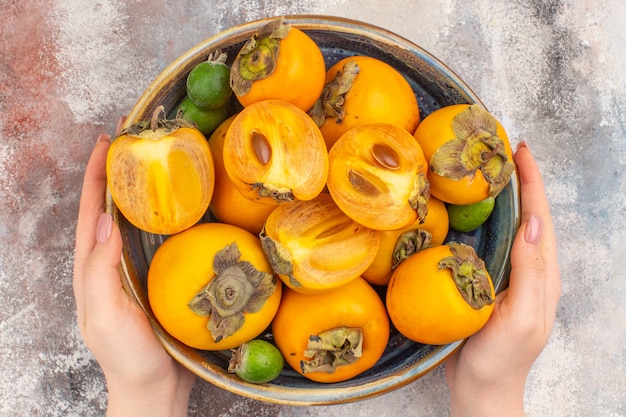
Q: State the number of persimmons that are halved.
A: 4